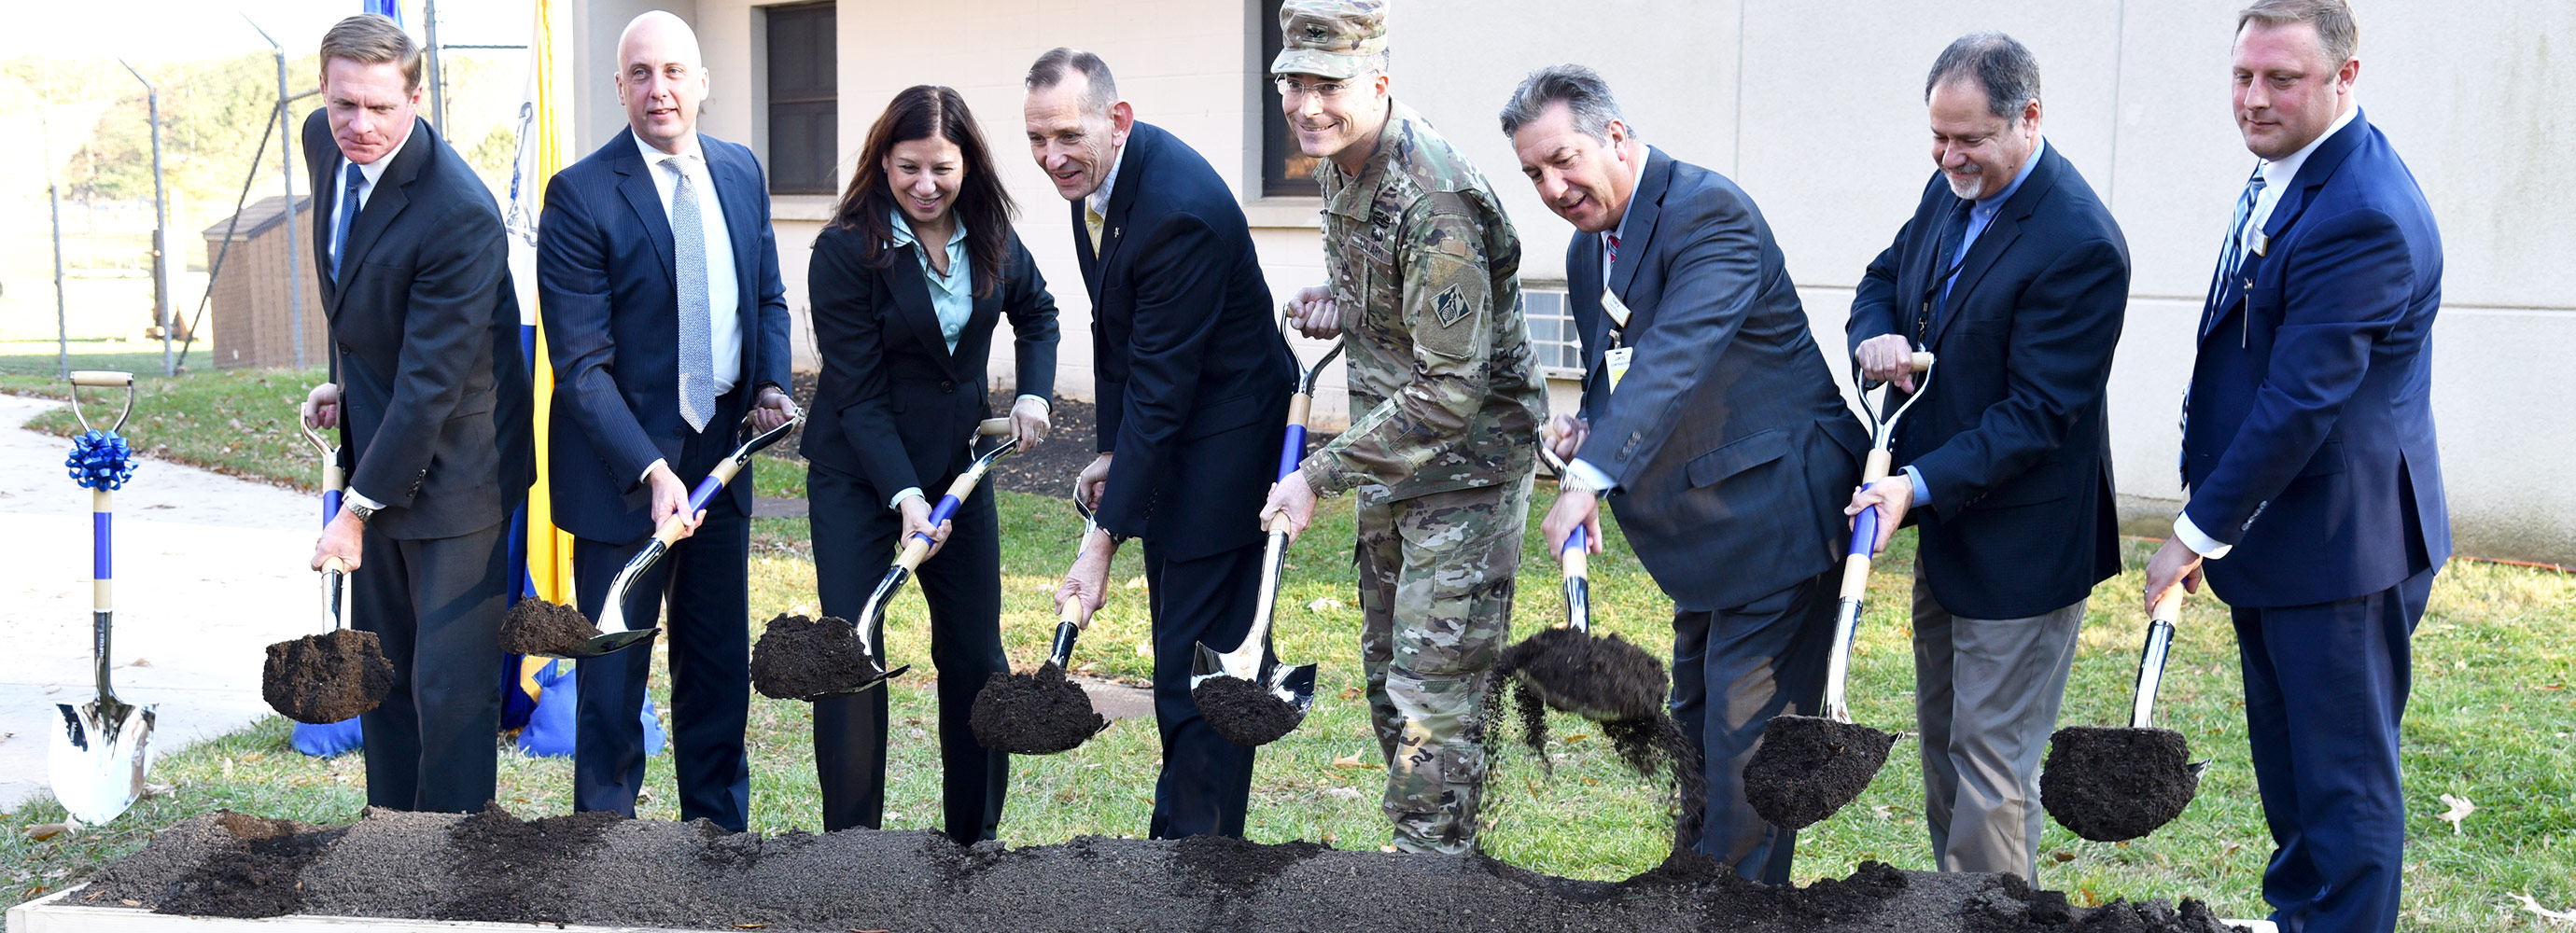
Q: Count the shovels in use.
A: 8